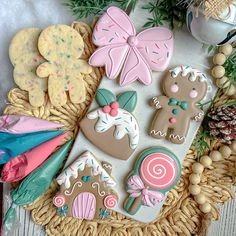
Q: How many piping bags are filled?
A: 4